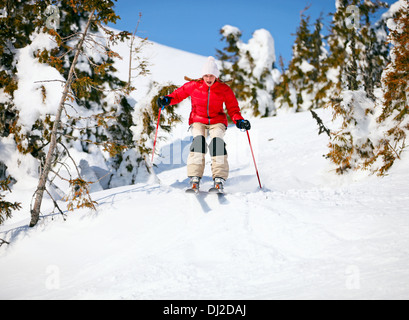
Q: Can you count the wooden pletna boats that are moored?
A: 0